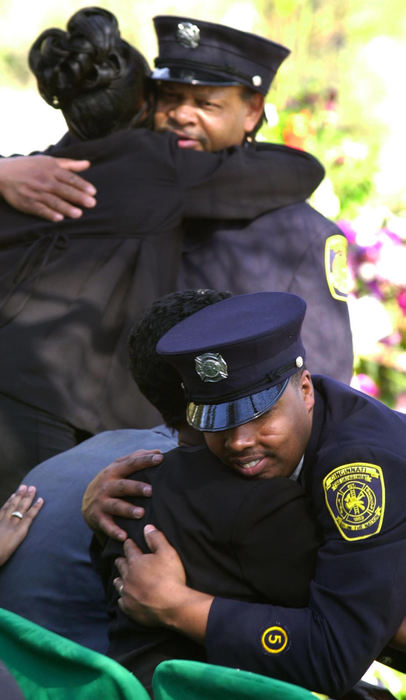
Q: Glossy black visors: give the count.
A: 2